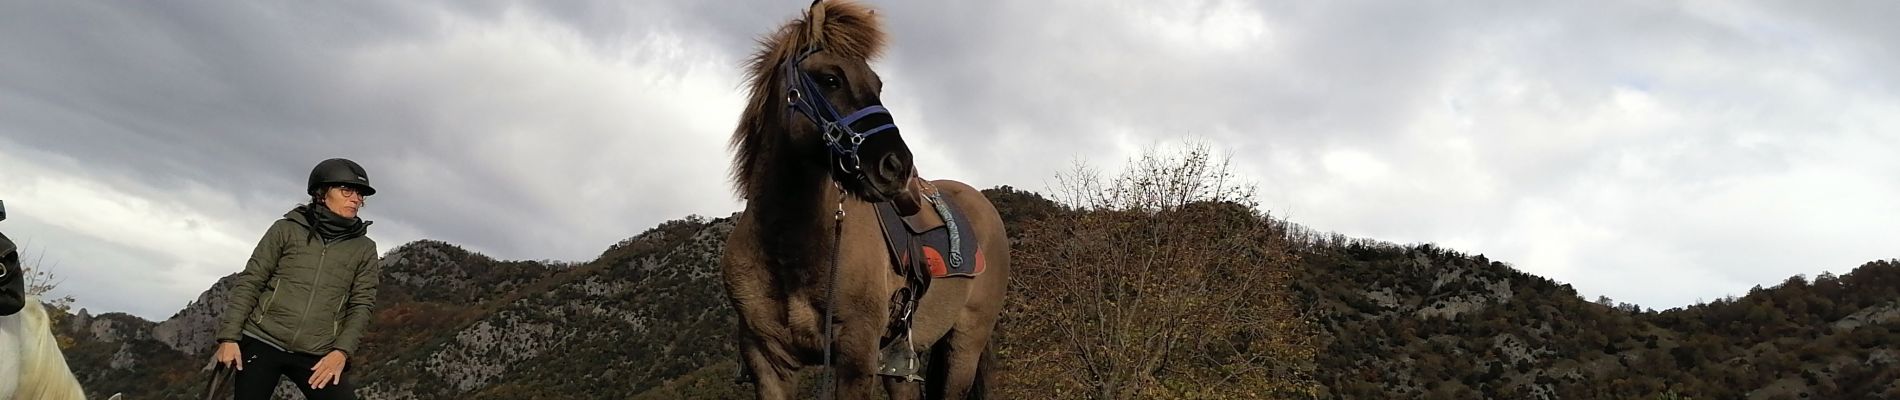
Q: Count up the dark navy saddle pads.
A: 1